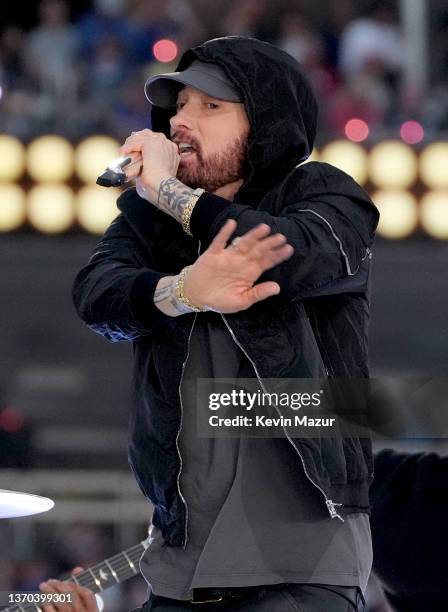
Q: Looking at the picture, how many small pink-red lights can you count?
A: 3